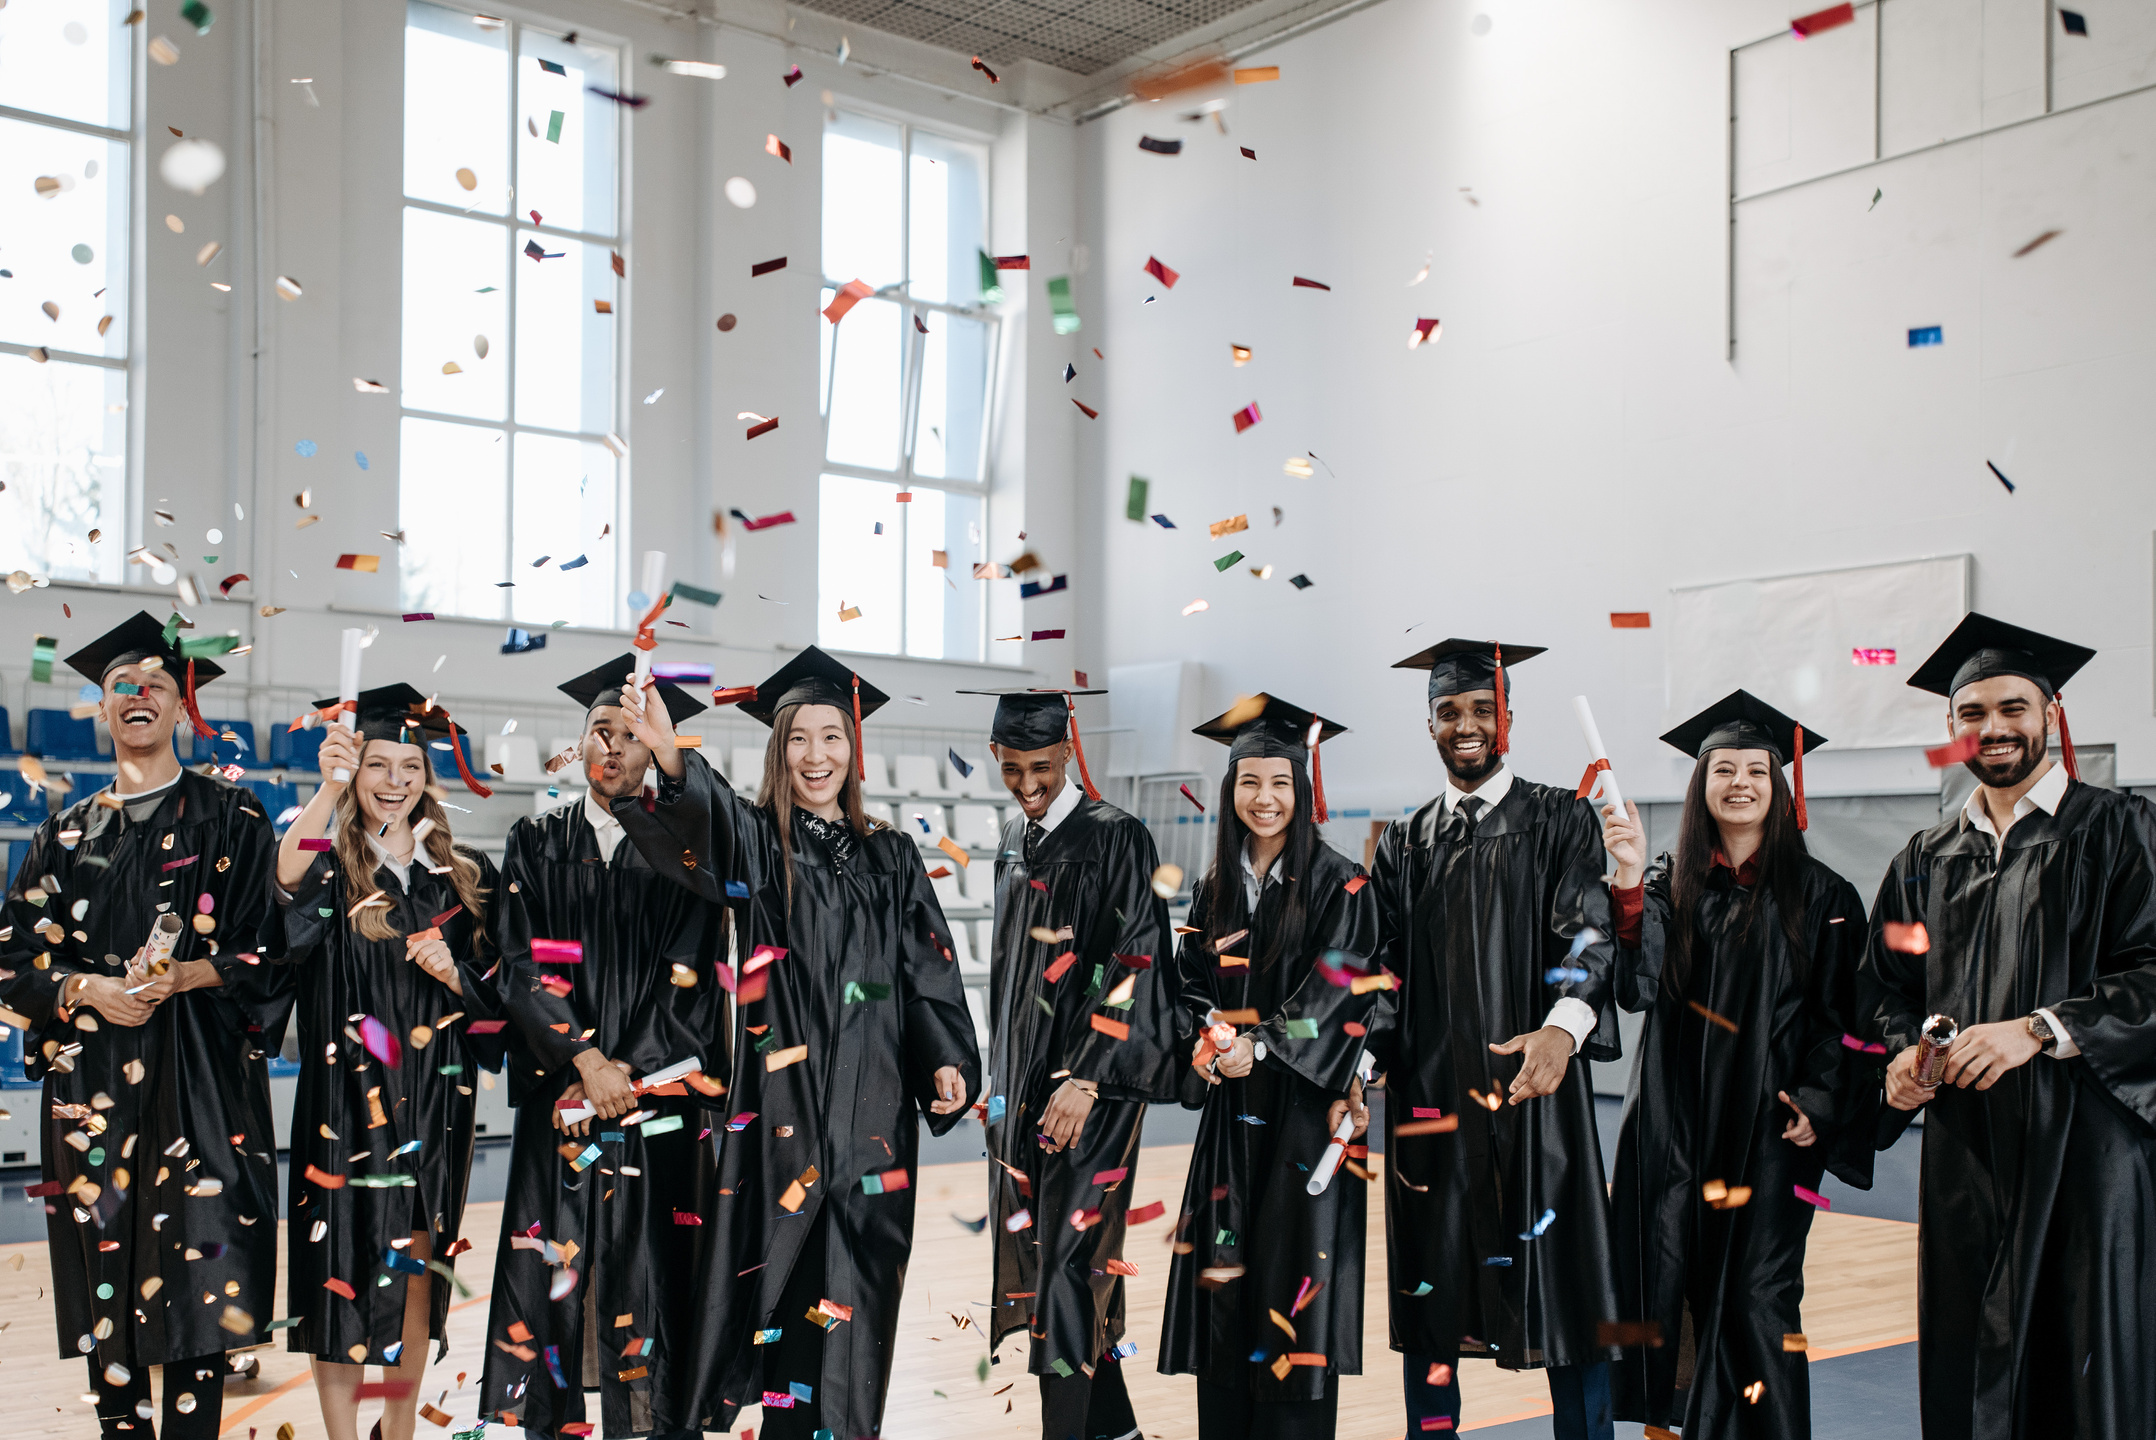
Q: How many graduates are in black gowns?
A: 9